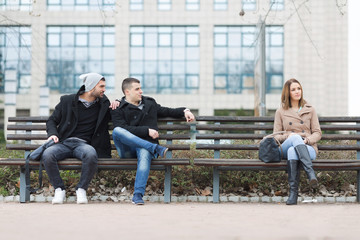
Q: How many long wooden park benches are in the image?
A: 2